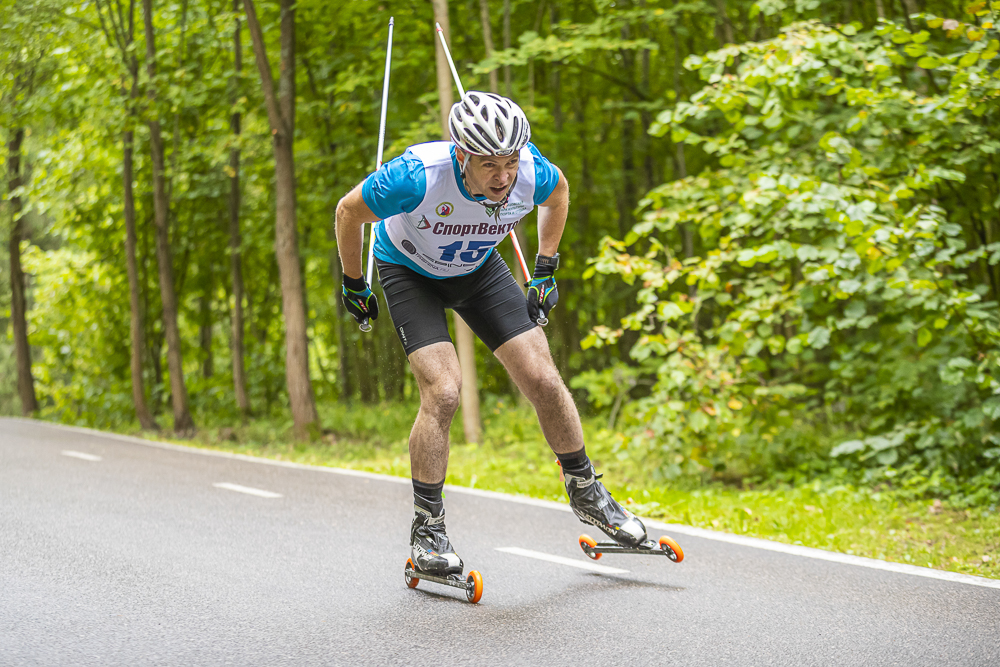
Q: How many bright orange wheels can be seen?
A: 4